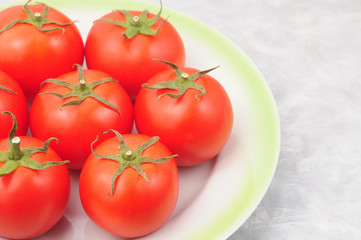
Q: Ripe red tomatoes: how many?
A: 7